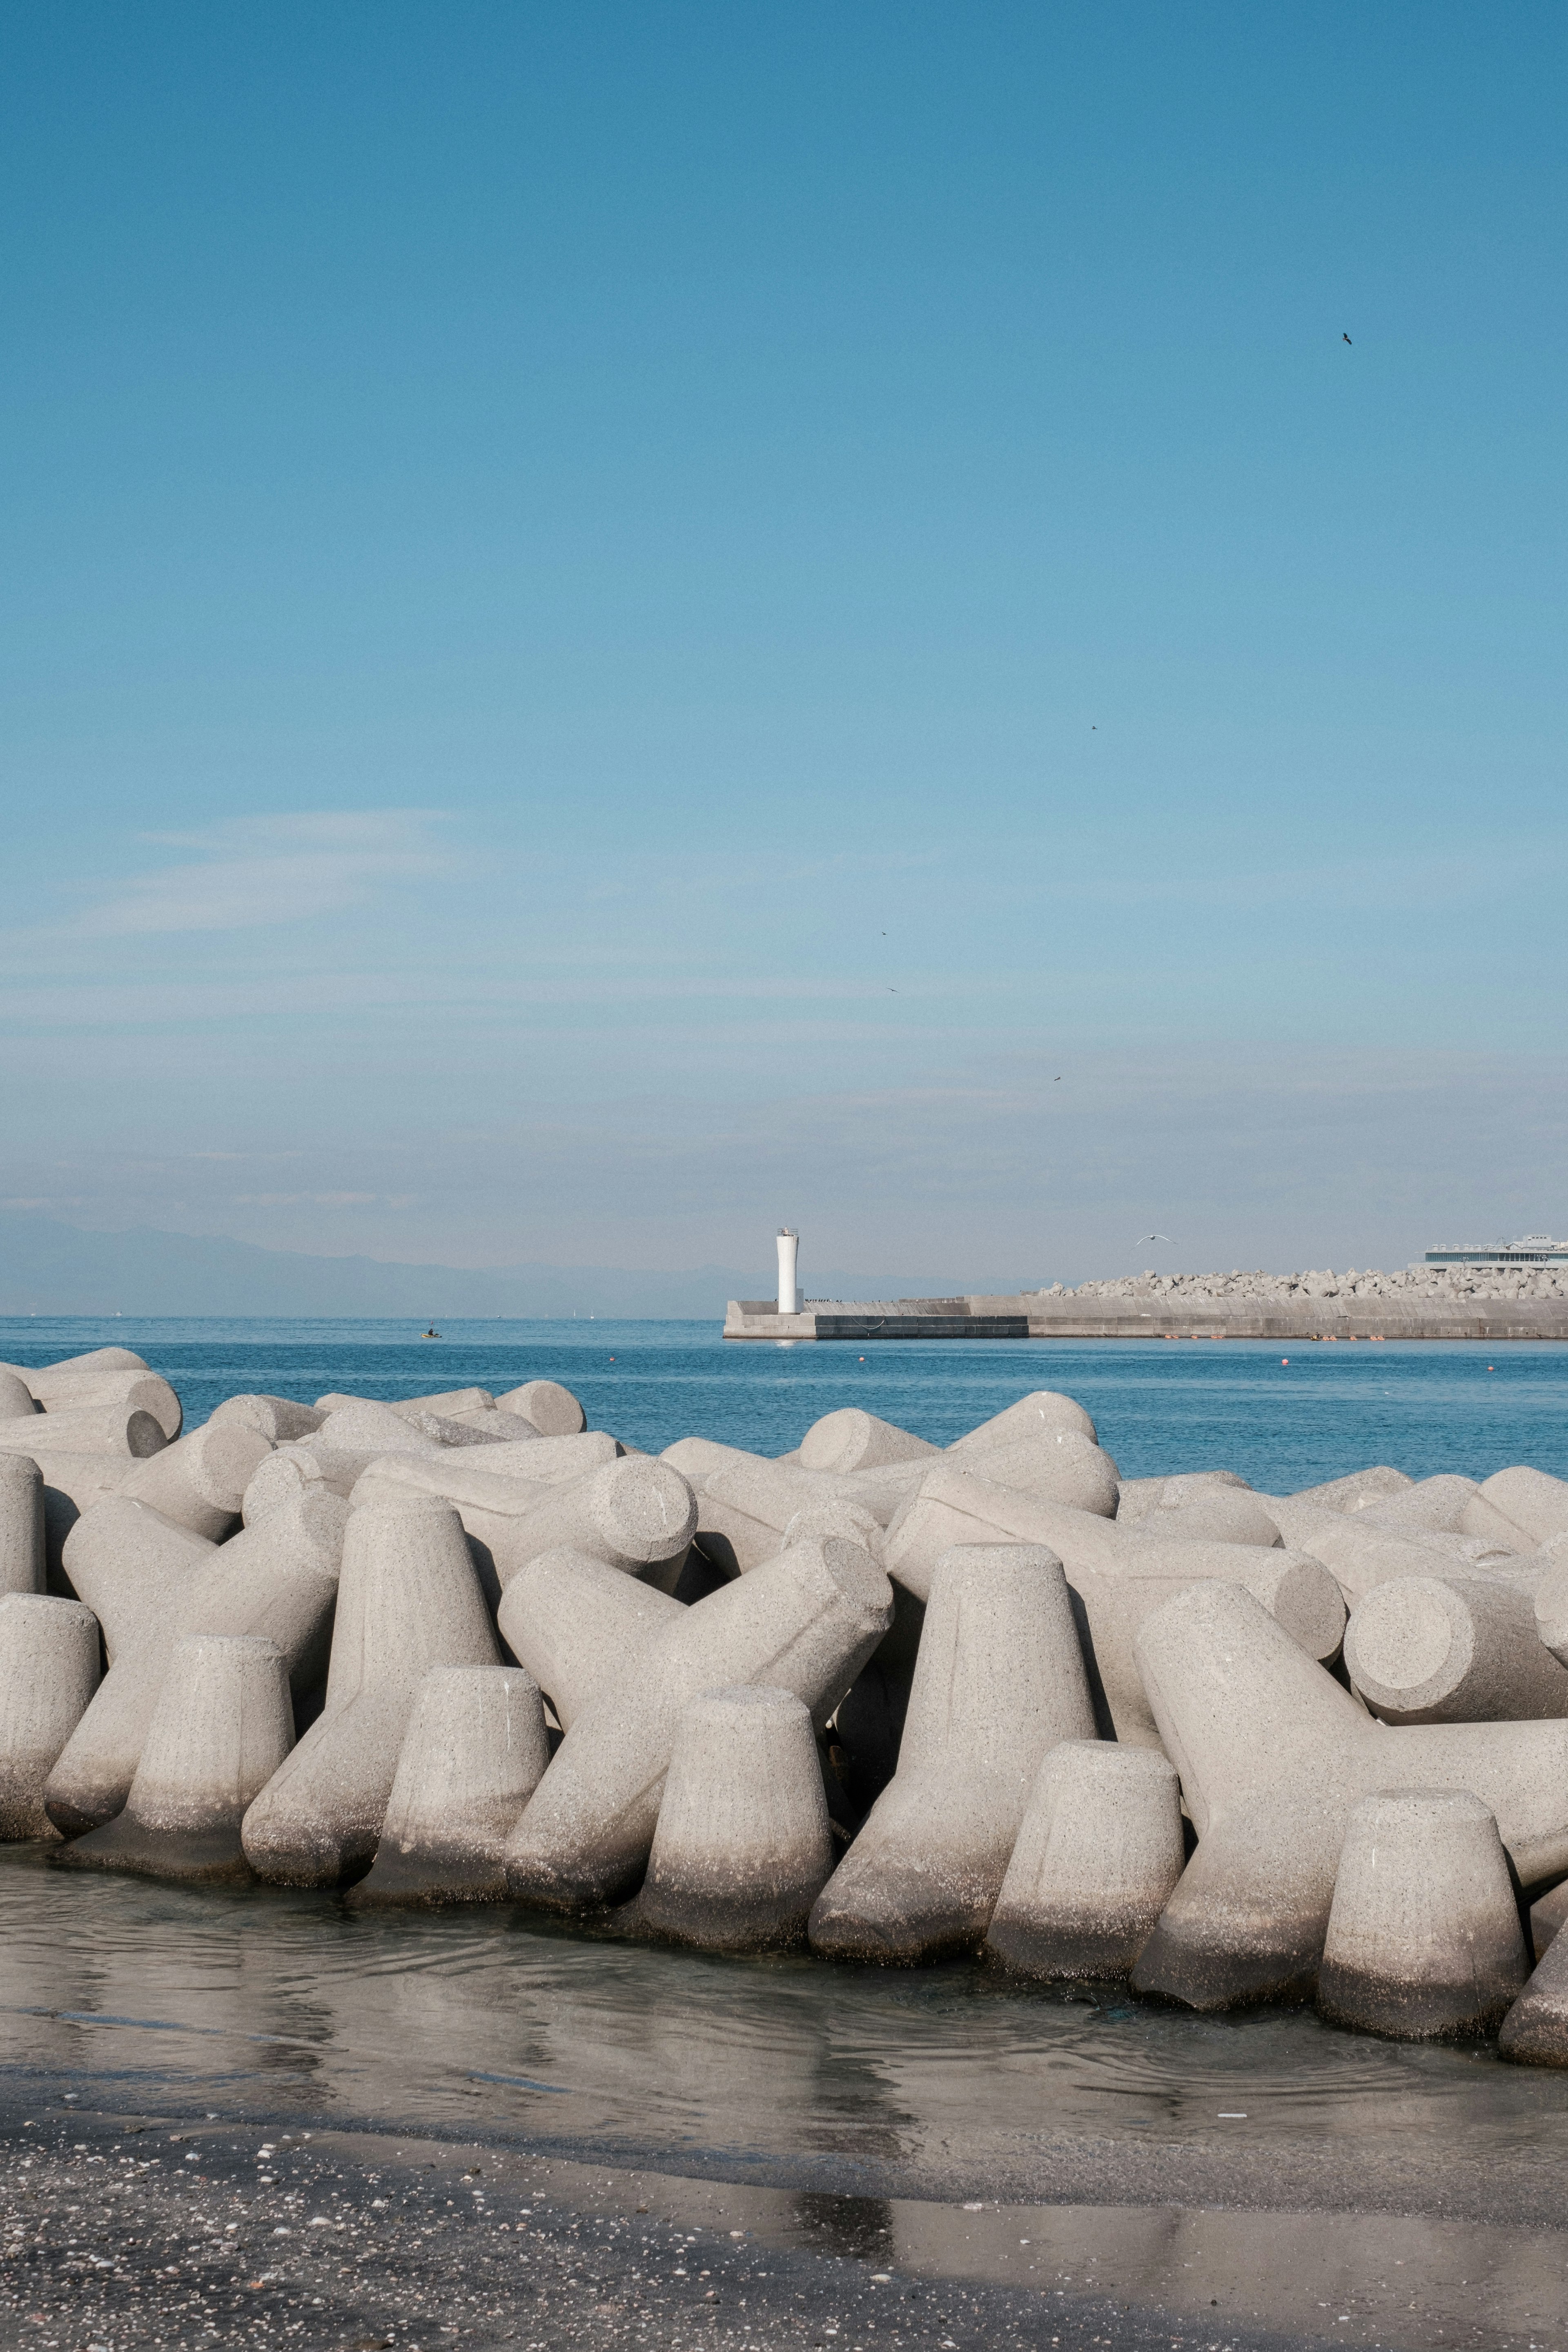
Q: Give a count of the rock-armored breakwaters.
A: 2